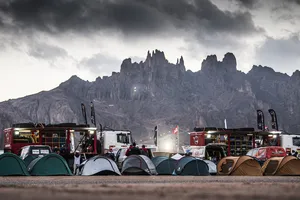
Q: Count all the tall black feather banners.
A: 4